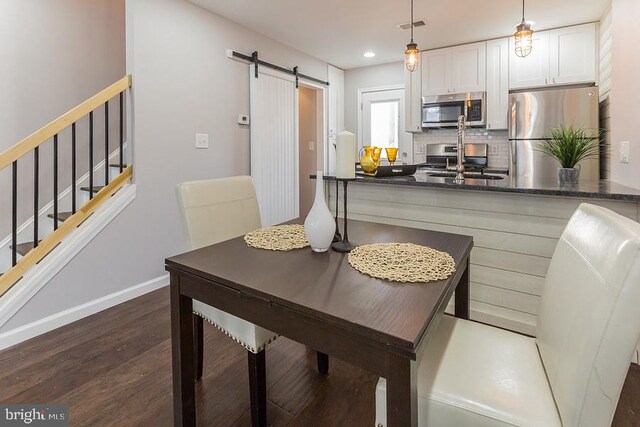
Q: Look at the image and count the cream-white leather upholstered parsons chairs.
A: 2